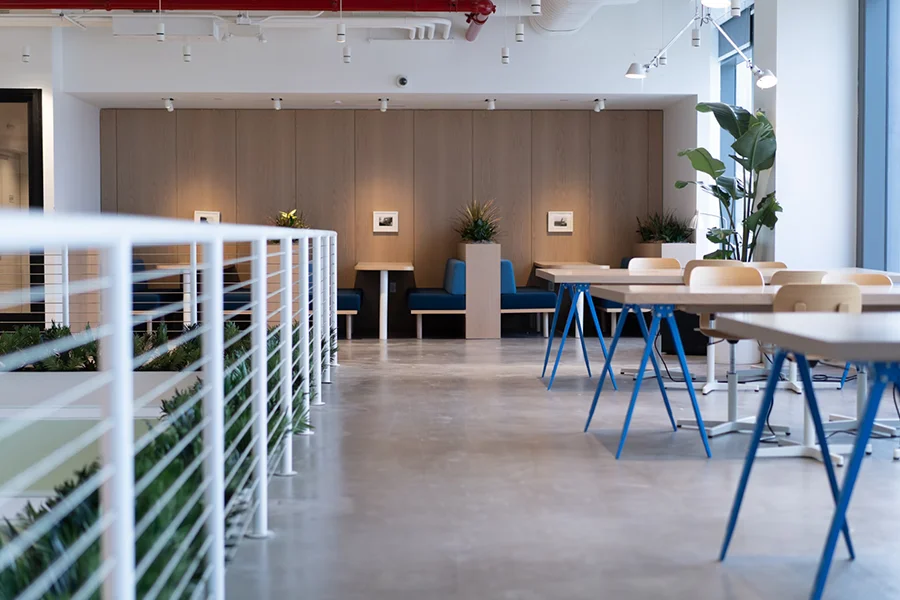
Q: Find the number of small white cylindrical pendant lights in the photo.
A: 11